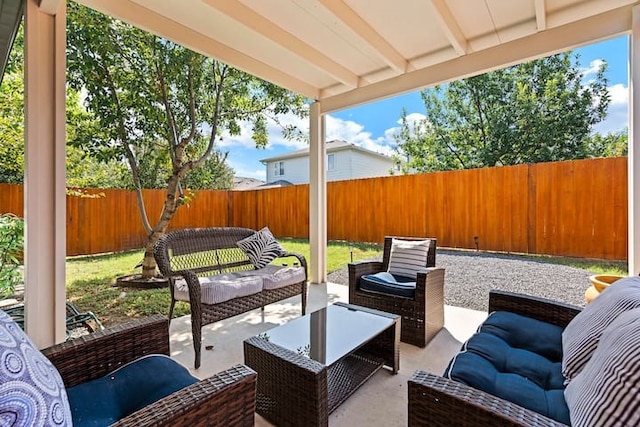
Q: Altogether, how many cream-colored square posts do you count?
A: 3